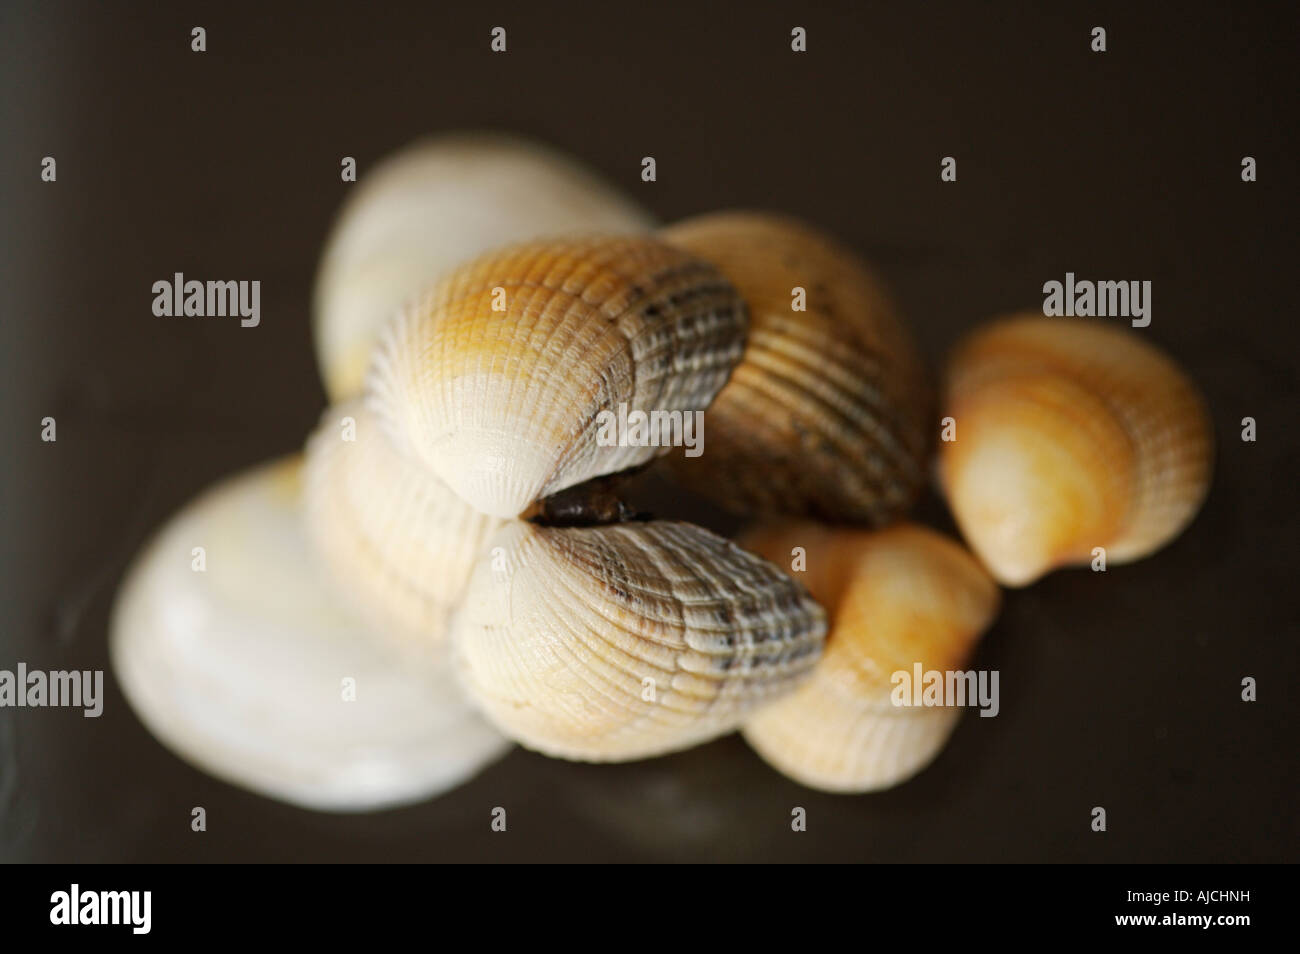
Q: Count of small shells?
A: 2